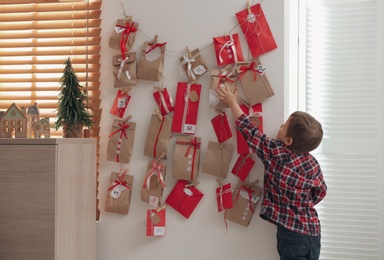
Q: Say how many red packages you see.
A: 11